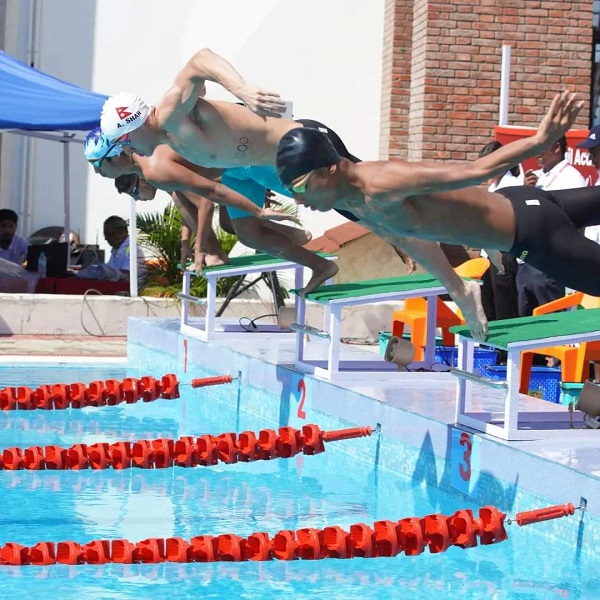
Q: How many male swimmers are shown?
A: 4